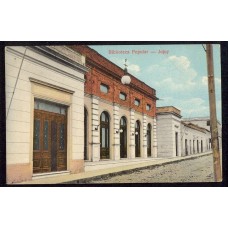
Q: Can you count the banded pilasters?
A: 5